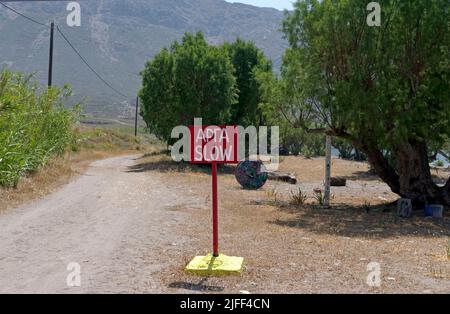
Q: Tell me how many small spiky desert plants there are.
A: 2